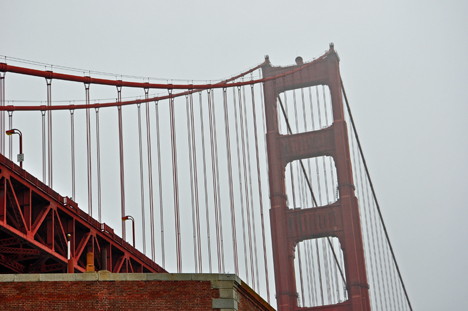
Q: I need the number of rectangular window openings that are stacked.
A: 3